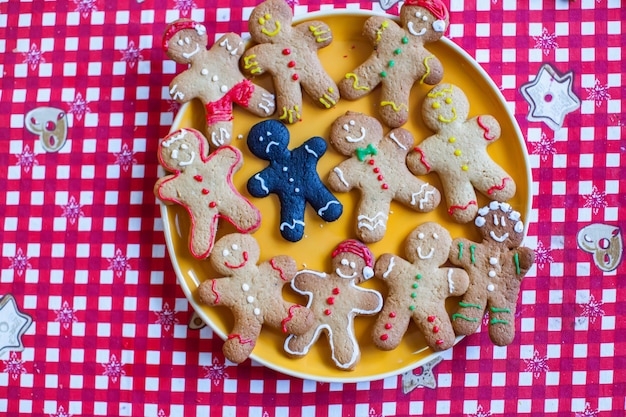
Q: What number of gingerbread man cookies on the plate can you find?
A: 11